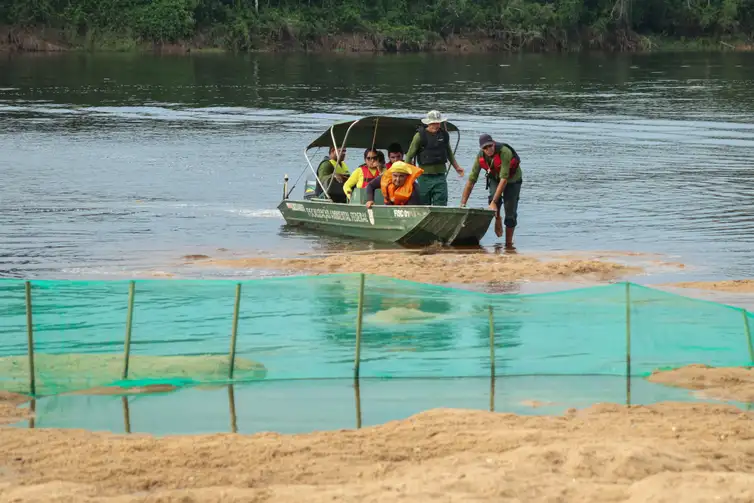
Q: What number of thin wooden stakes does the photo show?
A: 7